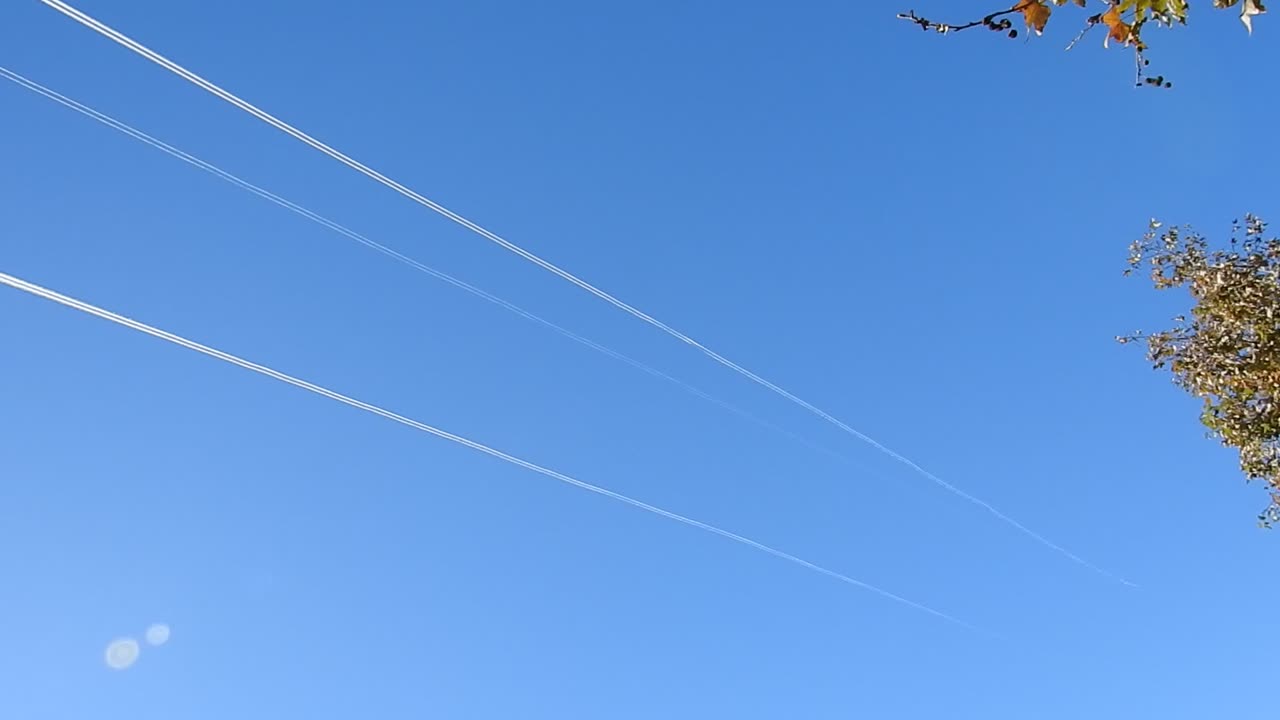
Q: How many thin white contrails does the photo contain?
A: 3